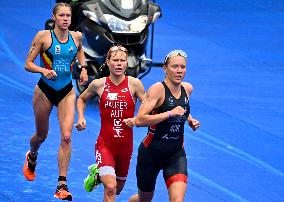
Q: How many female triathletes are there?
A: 3